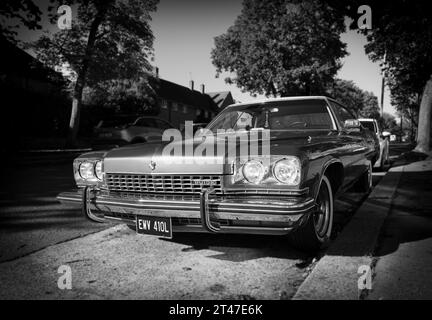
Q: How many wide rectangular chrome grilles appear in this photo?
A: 1